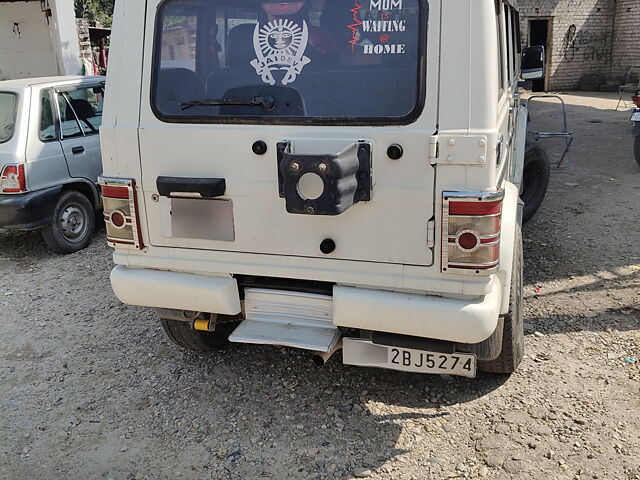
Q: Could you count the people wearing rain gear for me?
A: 0